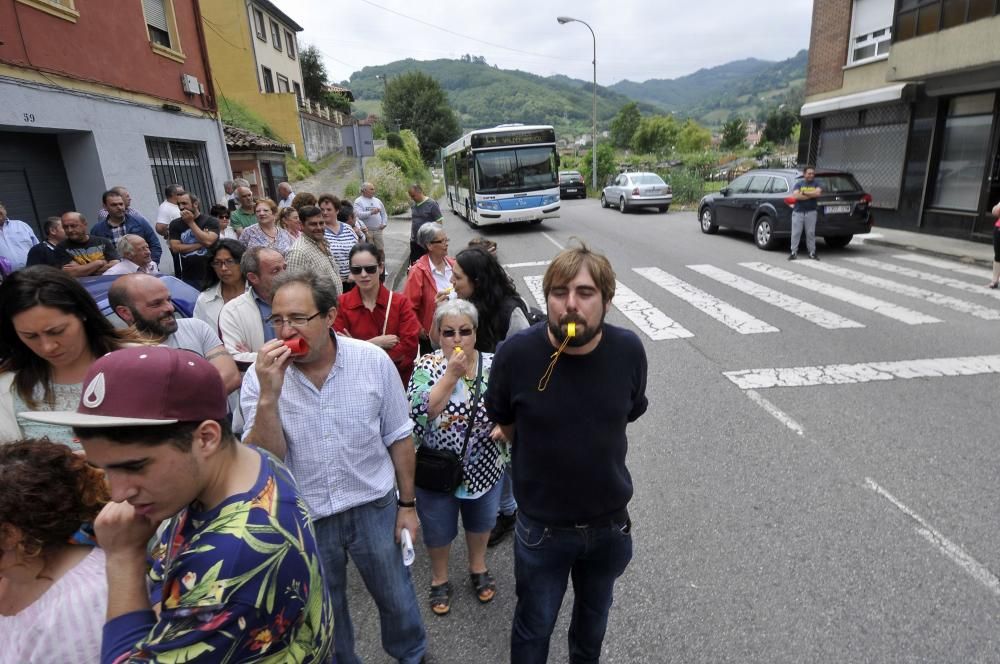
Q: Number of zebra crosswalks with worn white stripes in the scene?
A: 1